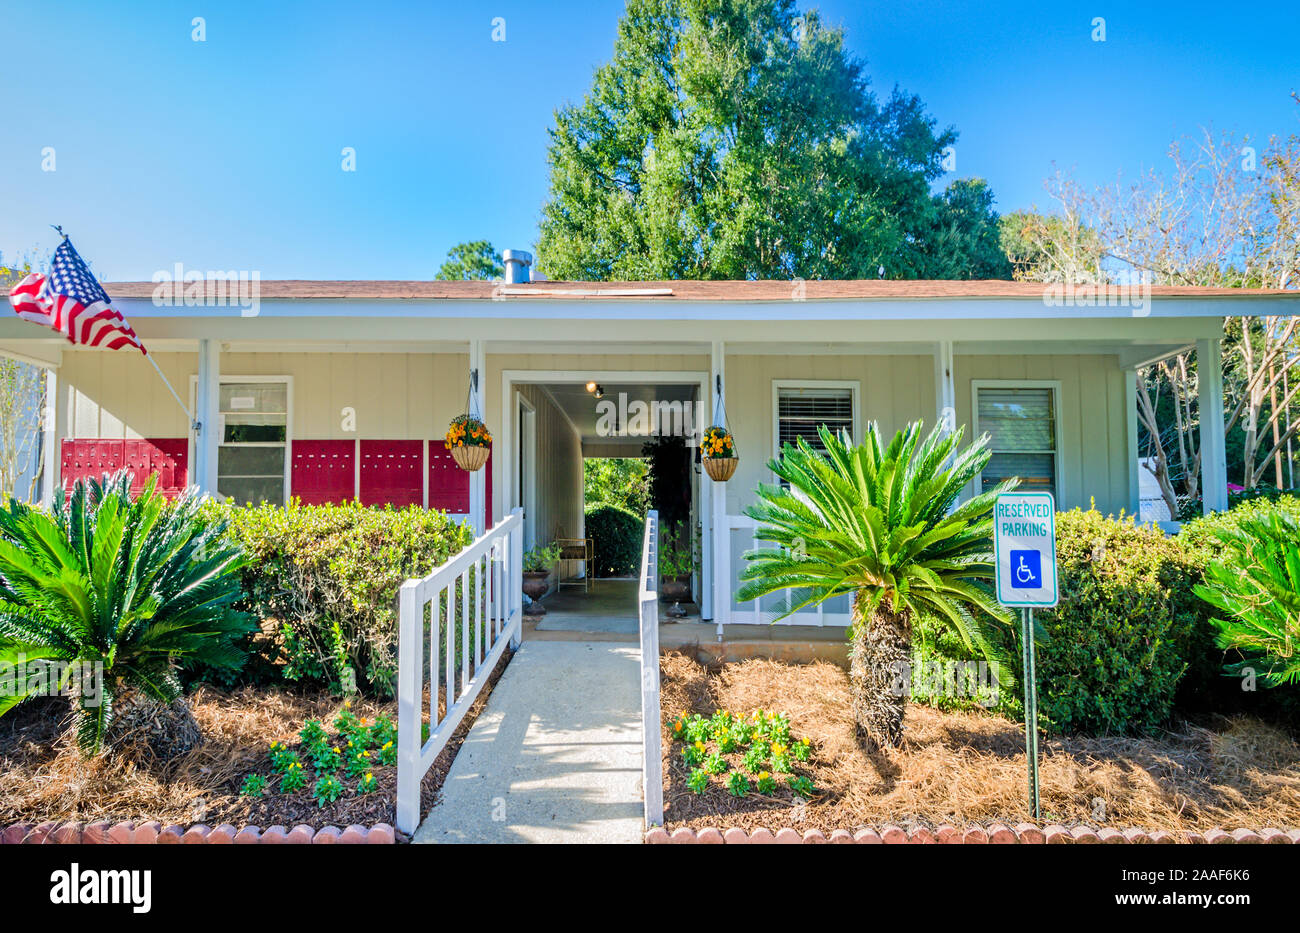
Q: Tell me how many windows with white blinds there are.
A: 2